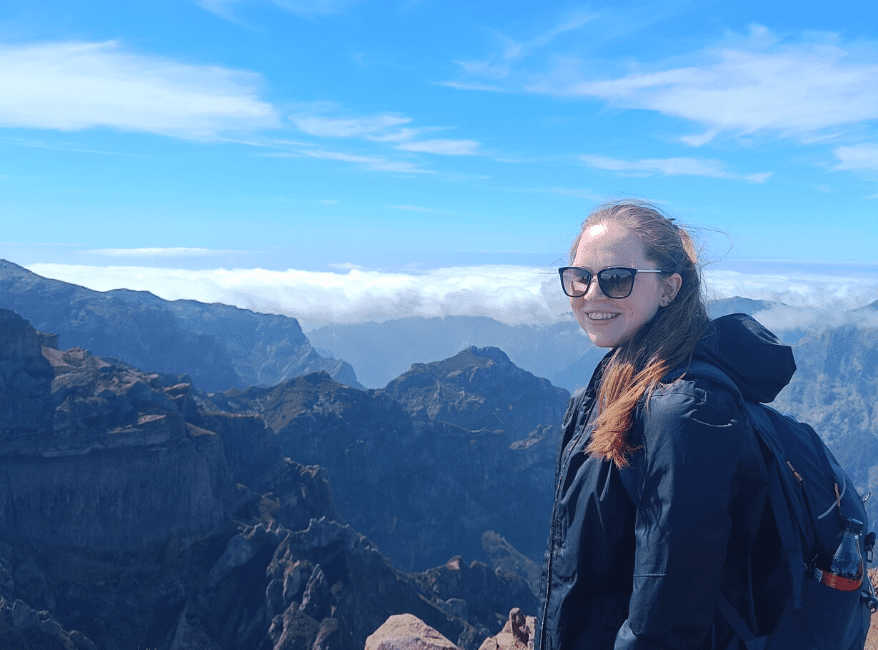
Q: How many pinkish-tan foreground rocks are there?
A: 2